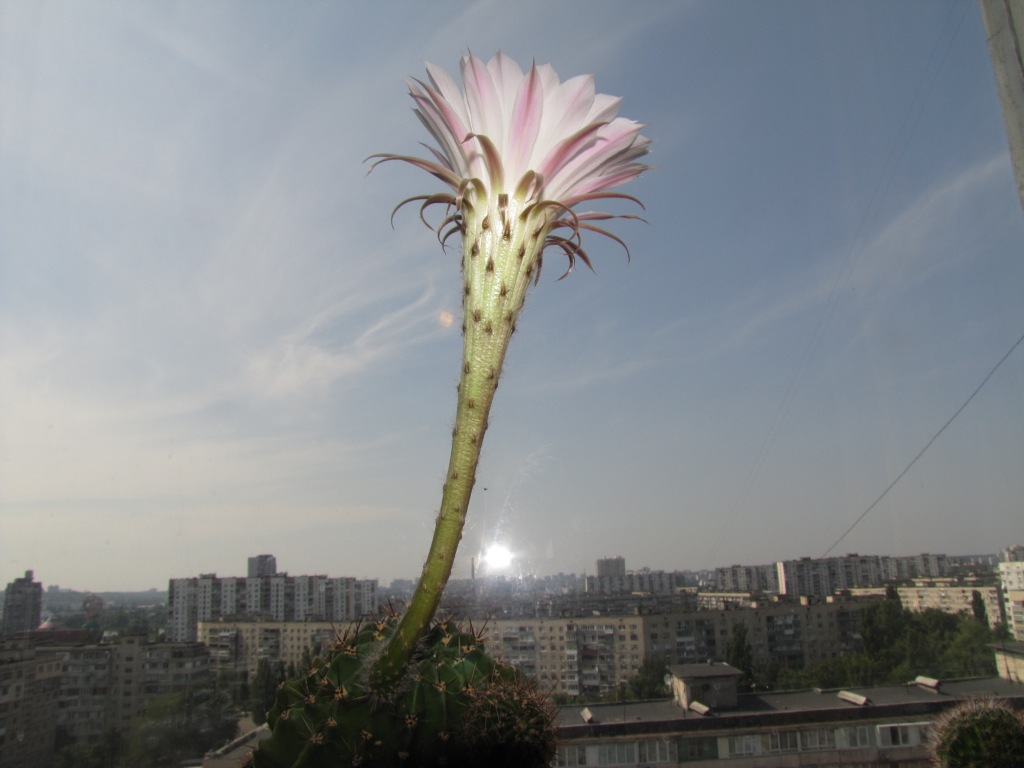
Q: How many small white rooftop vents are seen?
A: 4